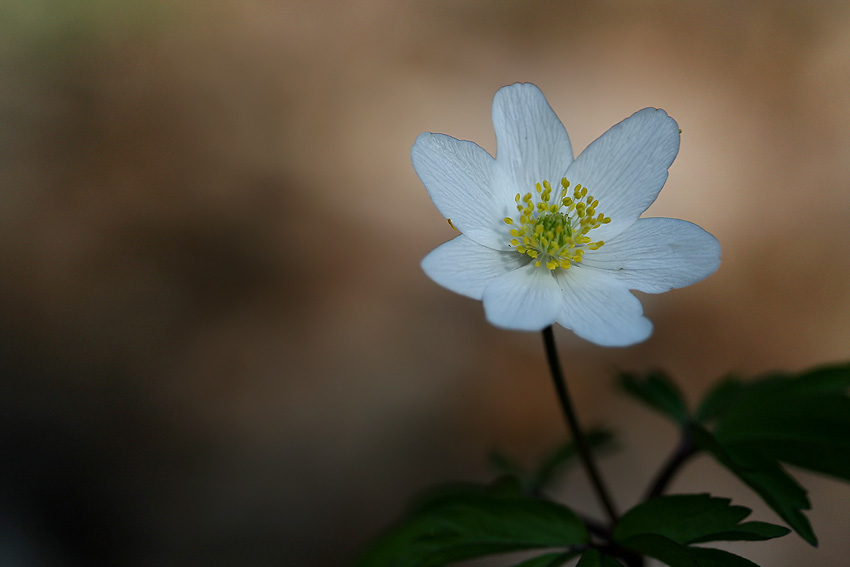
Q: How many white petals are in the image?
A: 7